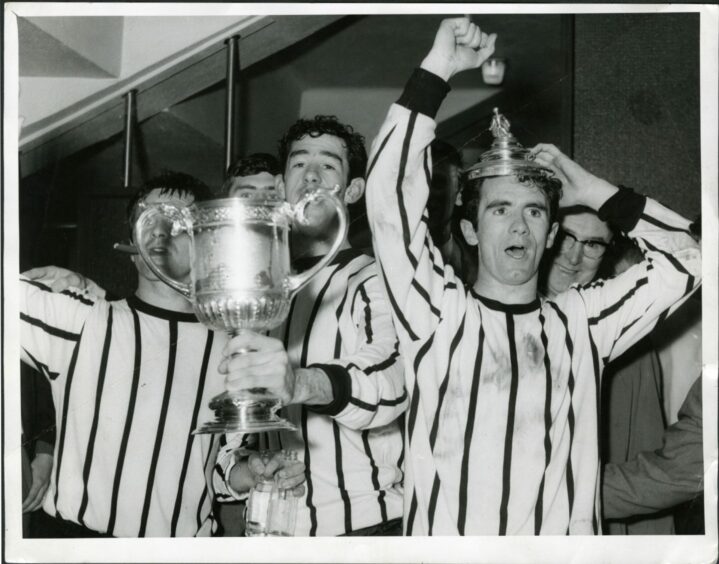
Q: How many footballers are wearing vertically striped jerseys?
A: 3